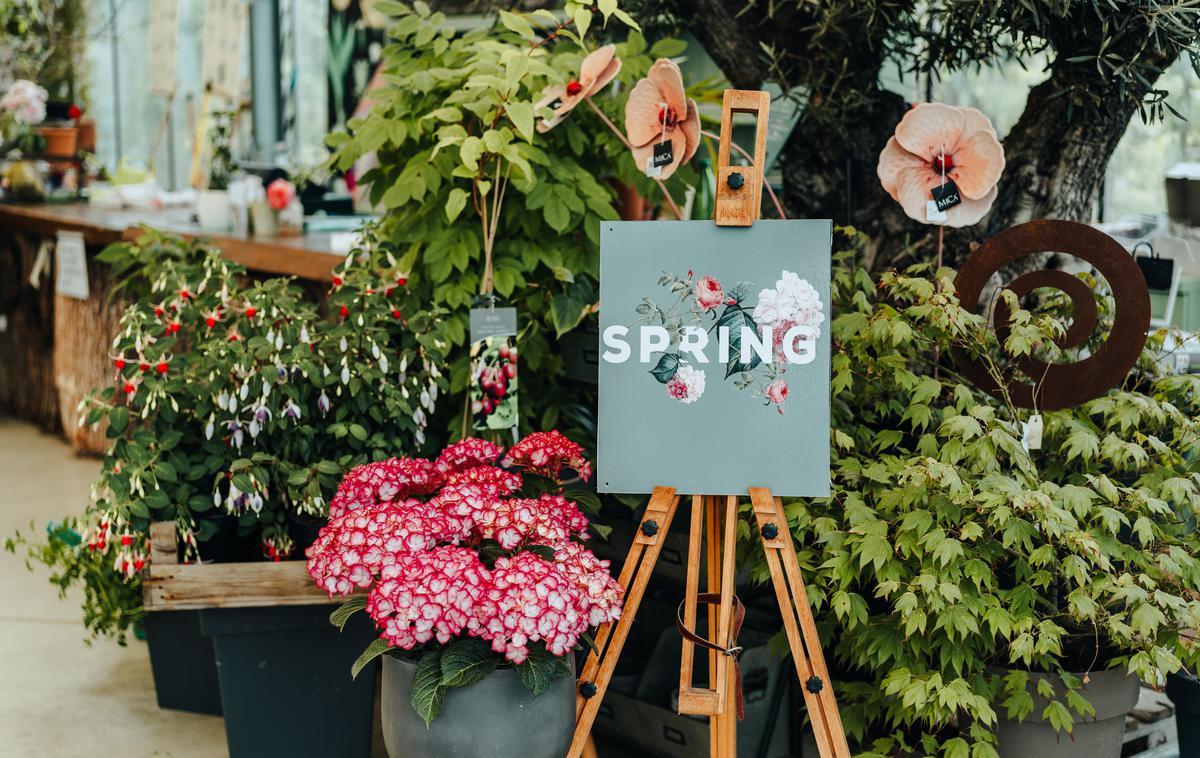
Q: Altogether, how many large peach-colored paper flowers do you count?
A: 3